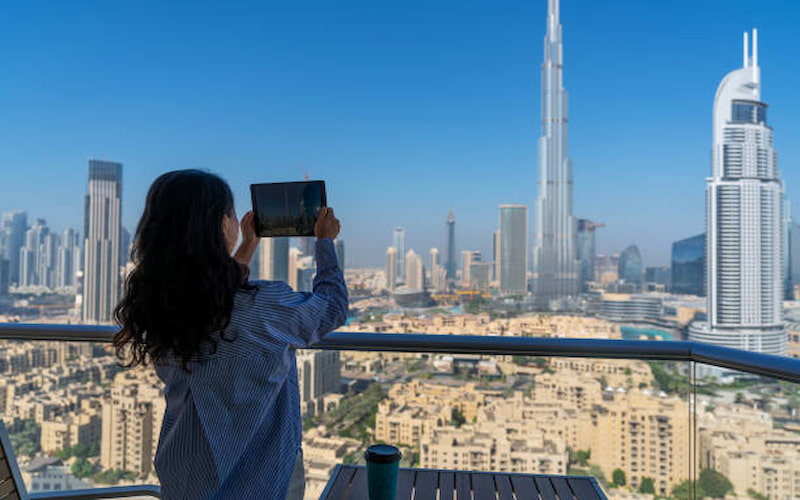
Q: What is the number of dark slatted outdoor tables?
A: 1